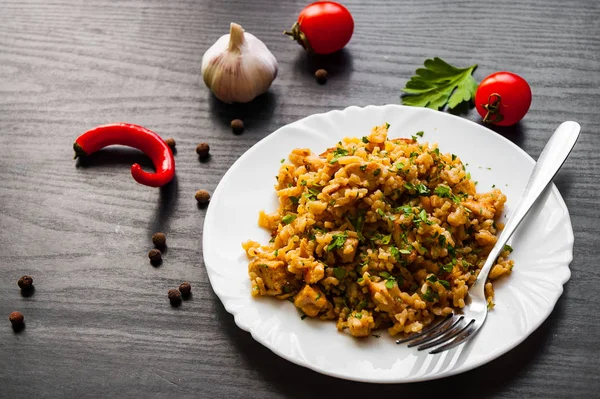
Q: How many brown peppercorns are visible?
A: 11